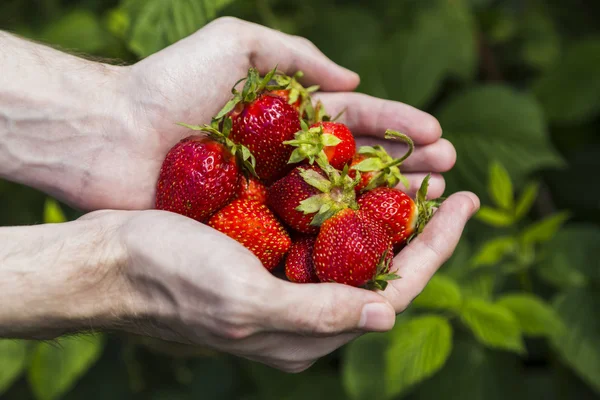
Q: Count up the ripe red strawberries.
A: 11